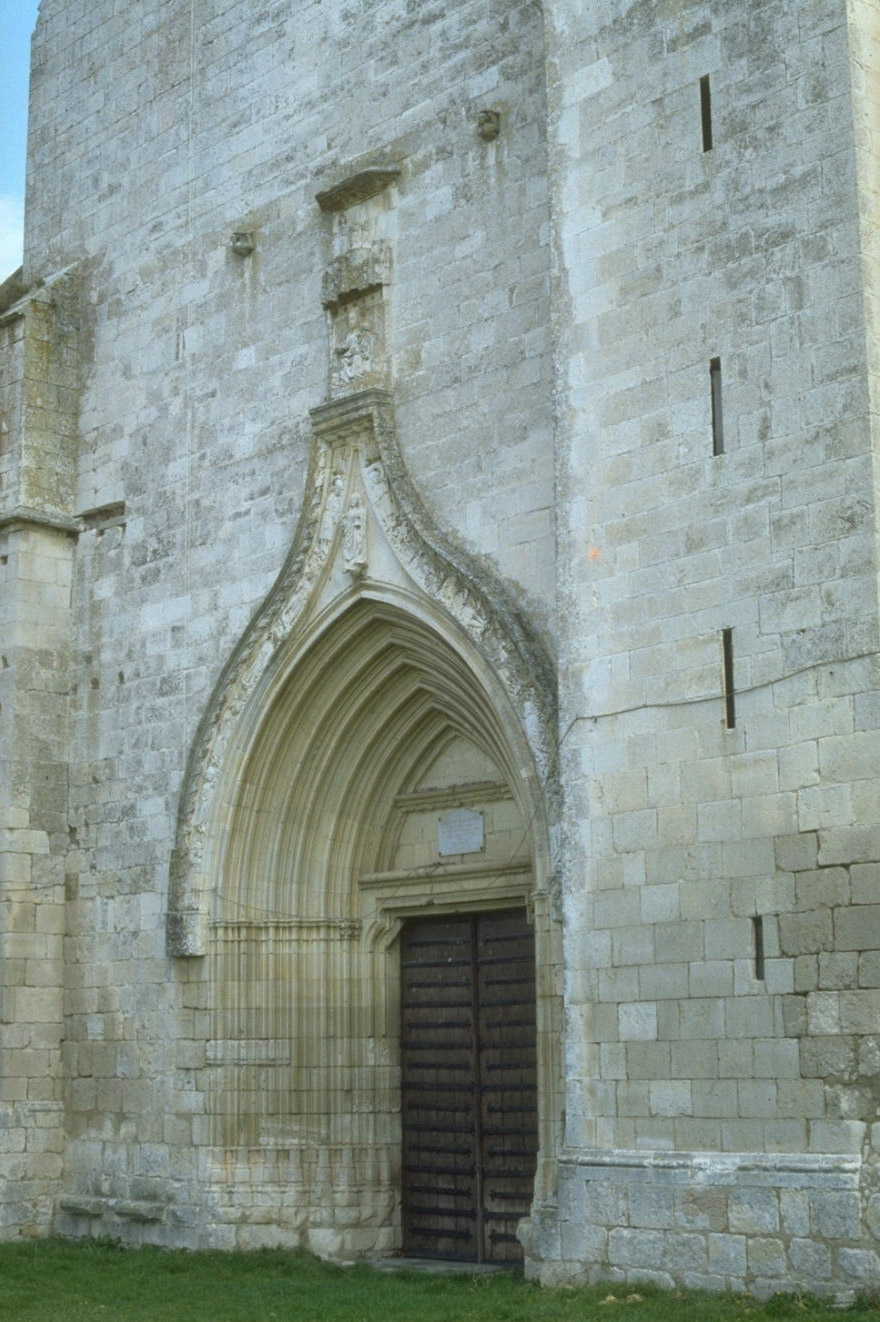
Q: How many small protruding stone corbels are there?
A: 2